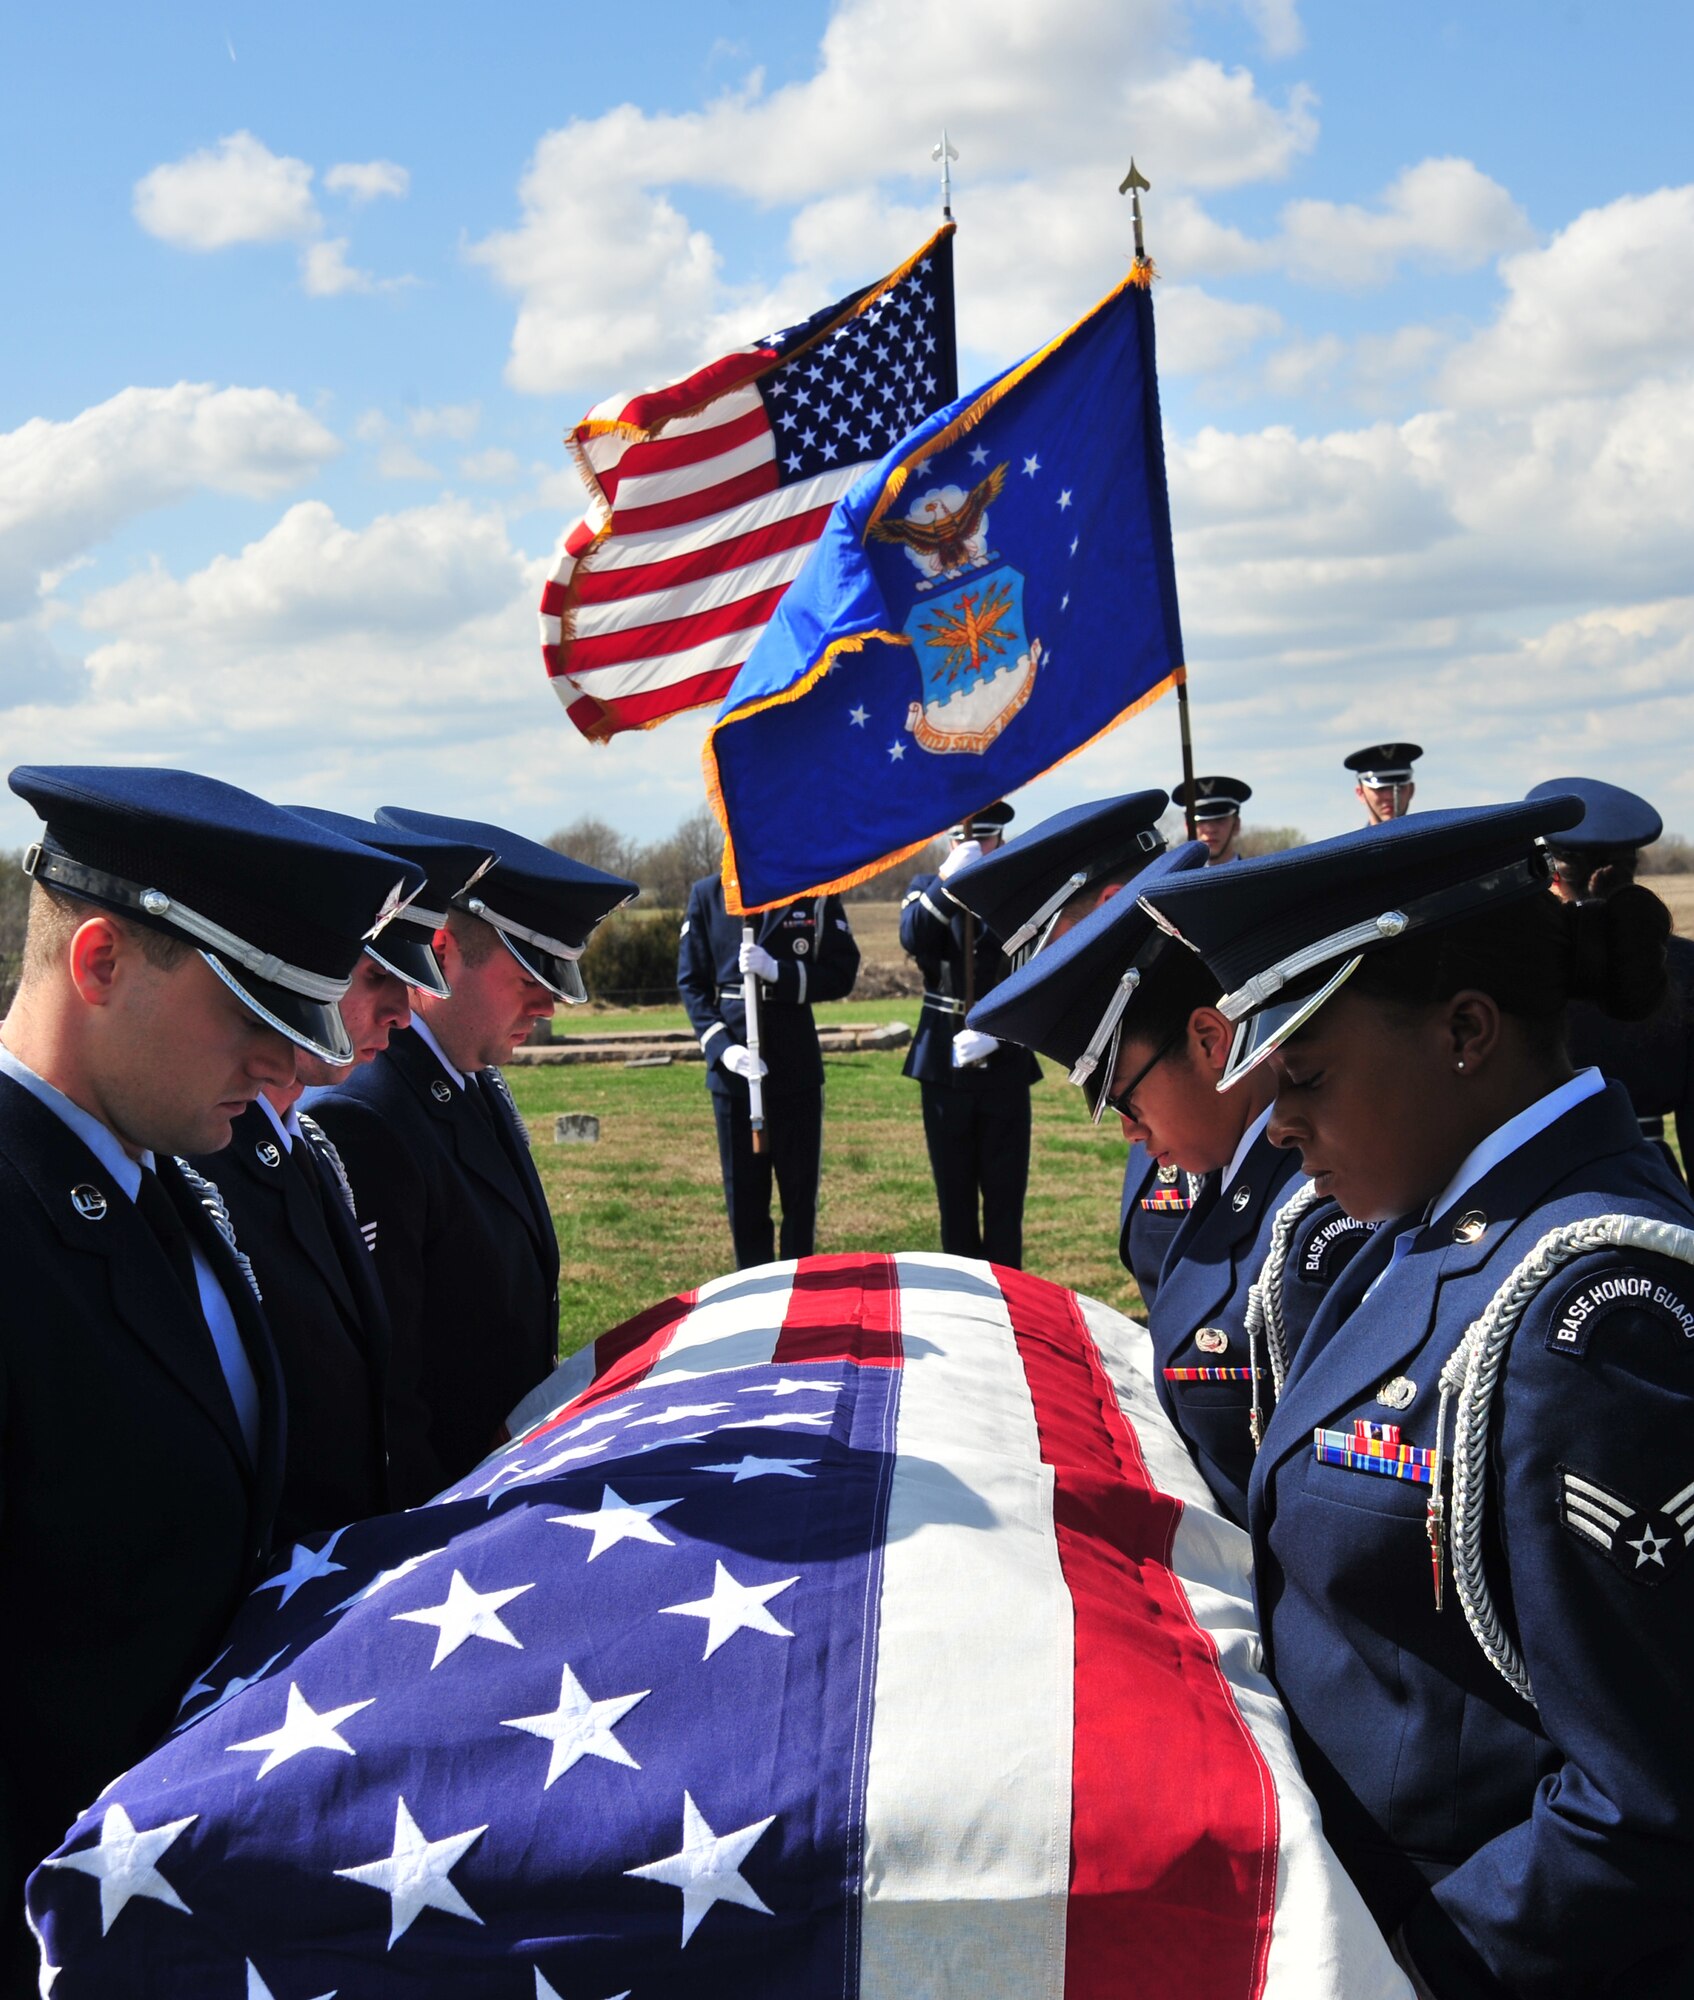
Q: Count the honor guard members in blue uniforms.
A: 11